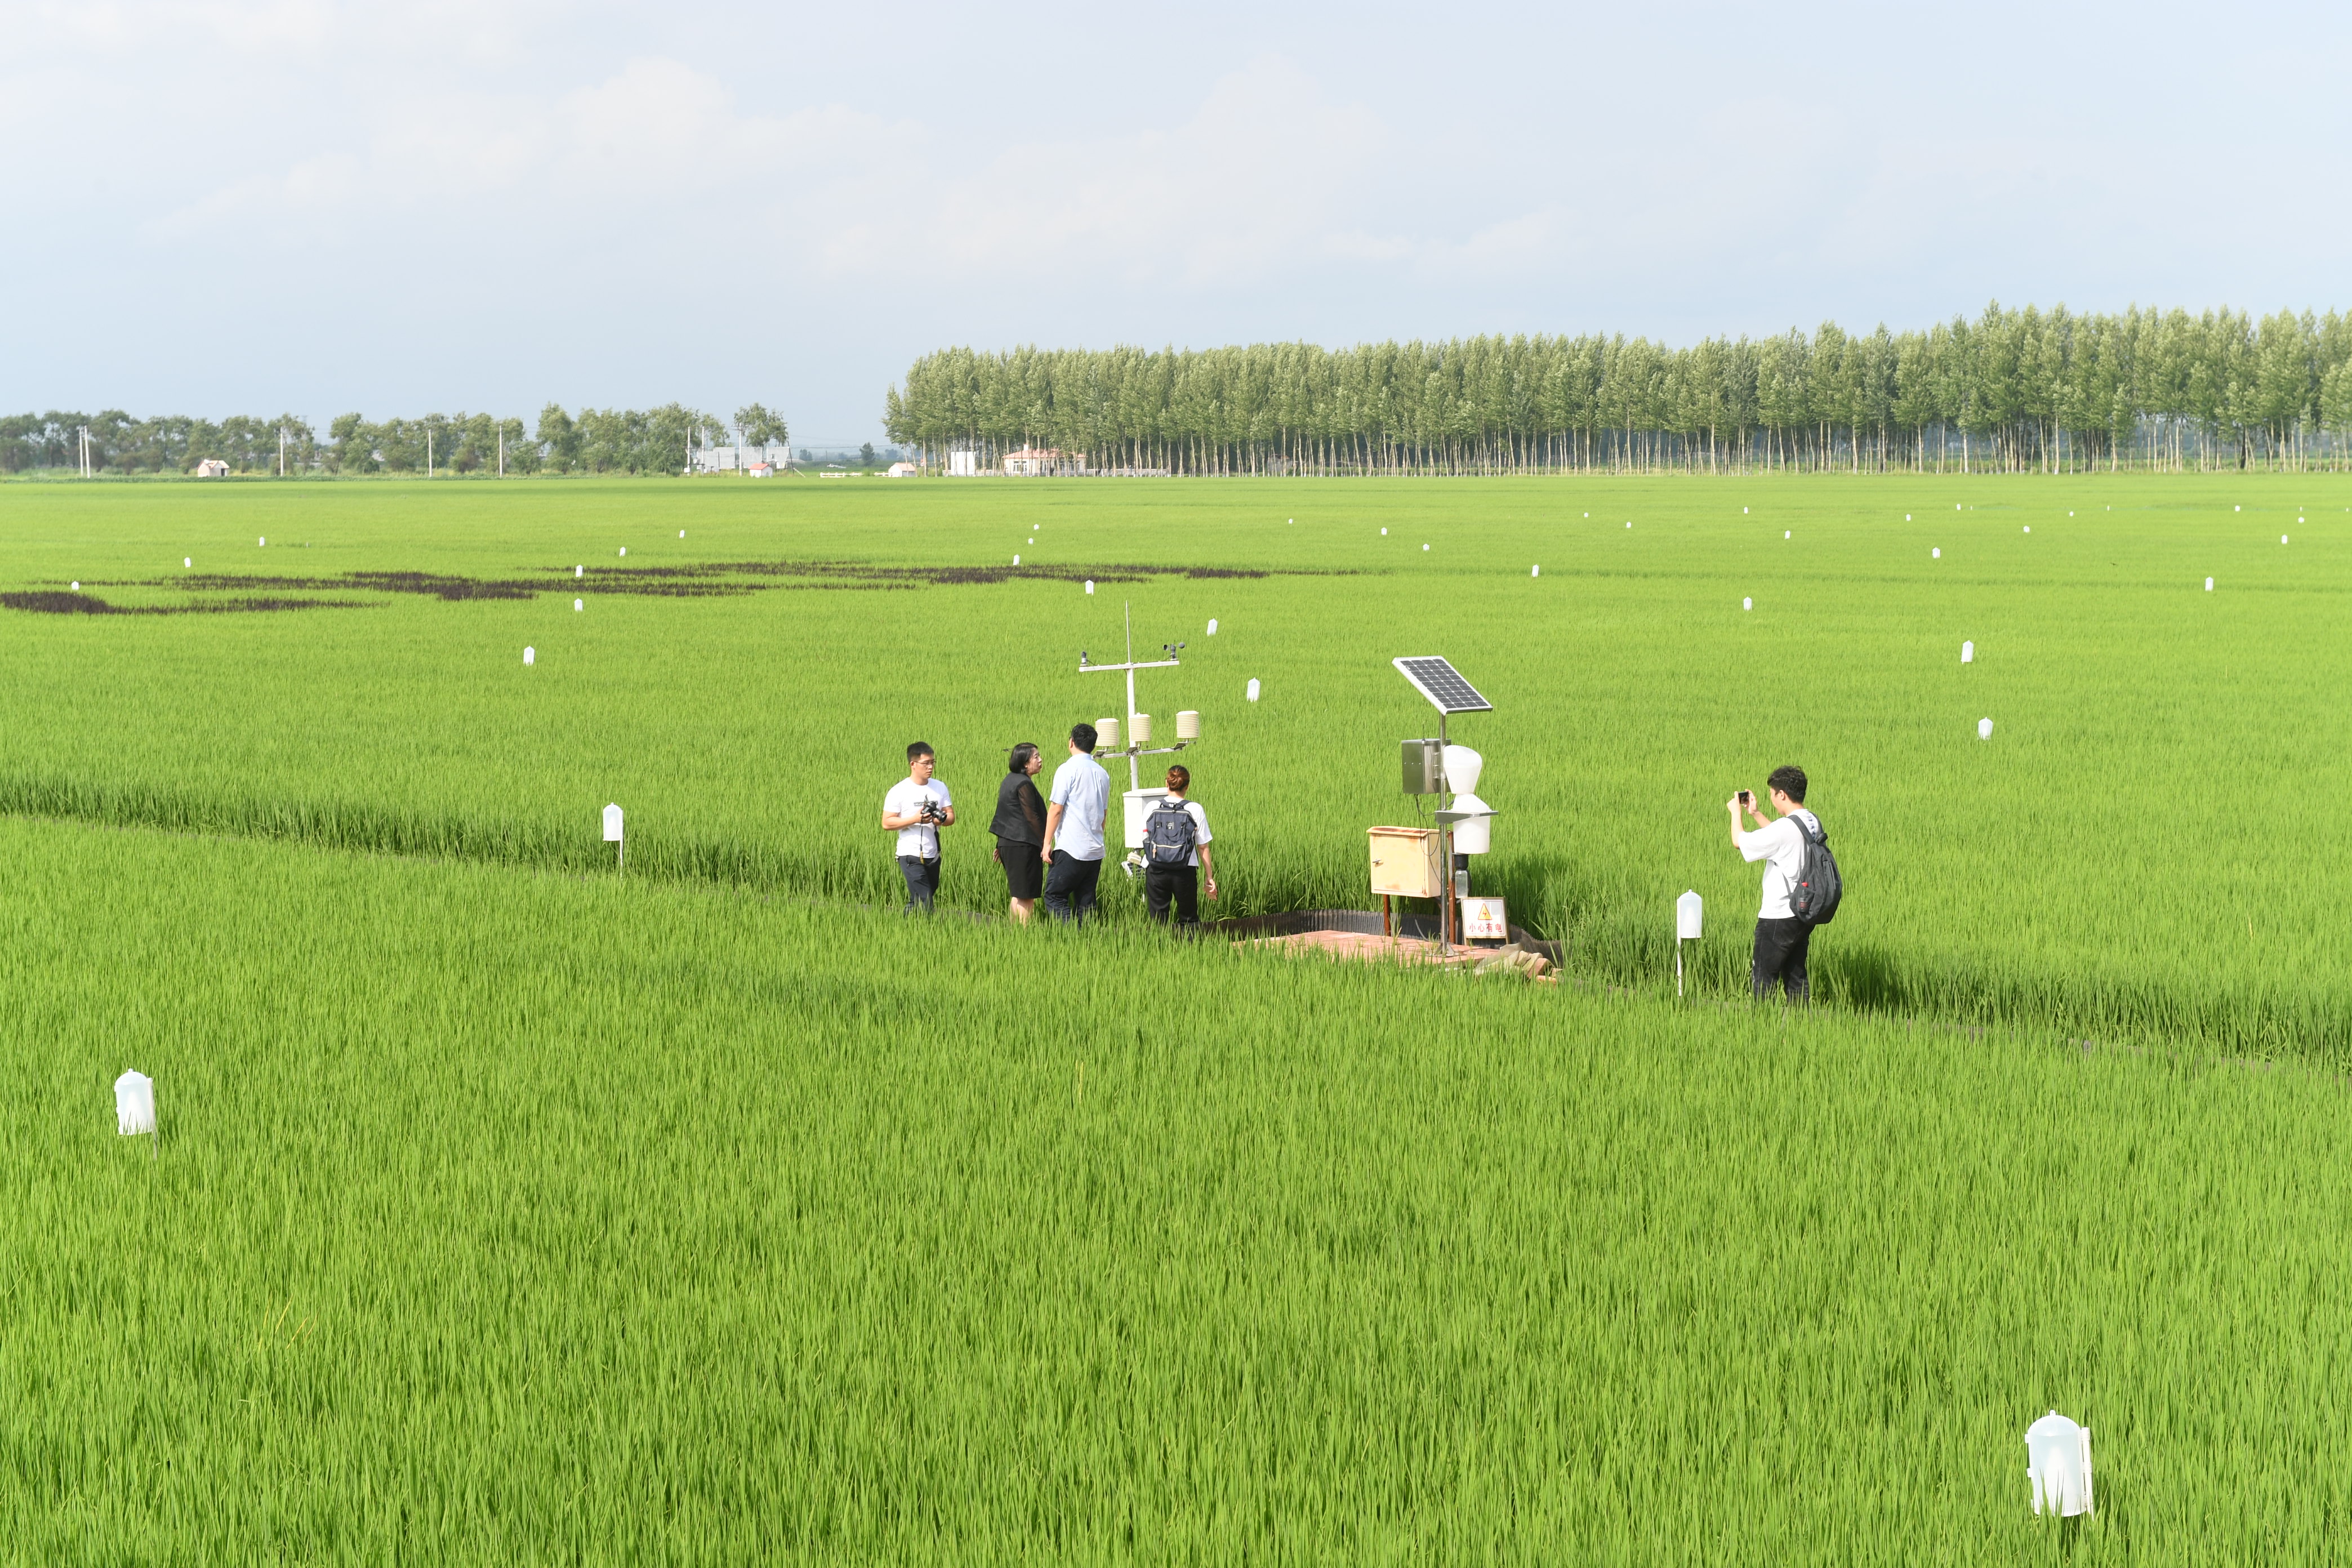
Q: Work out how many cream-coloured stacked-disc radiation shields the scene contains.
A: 3